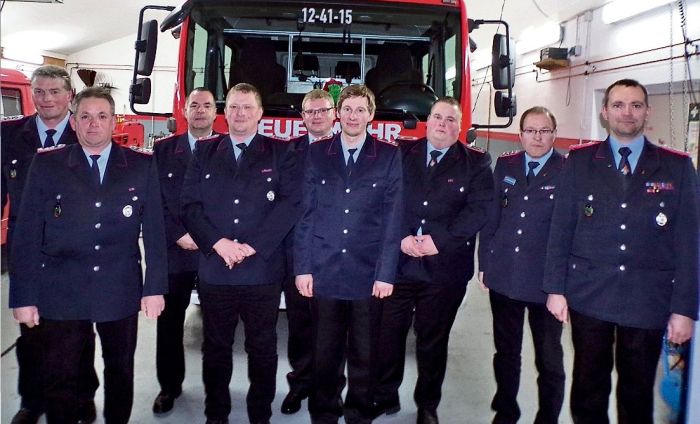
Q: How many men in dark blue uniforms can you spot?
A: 9